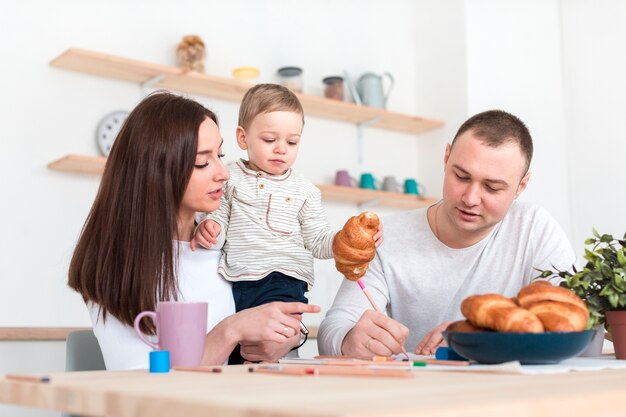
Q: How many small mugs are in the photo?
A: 4